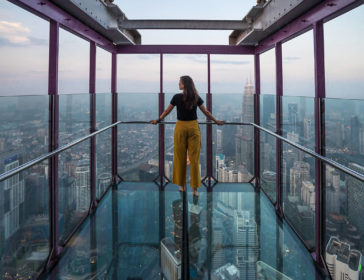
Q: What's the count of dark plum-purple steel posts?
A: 8